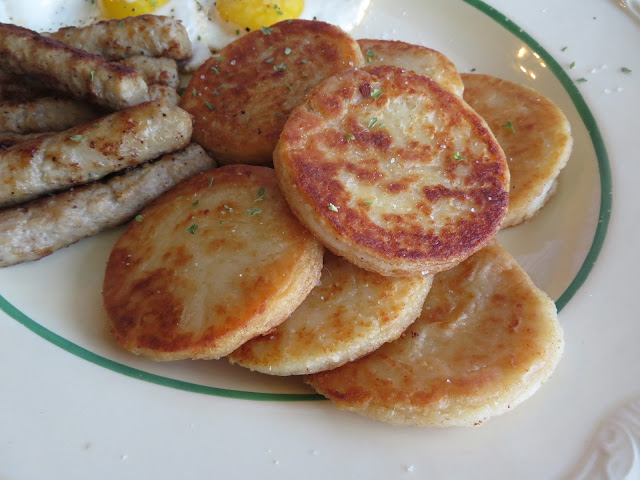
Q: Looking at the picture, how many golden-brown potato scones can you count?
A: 7